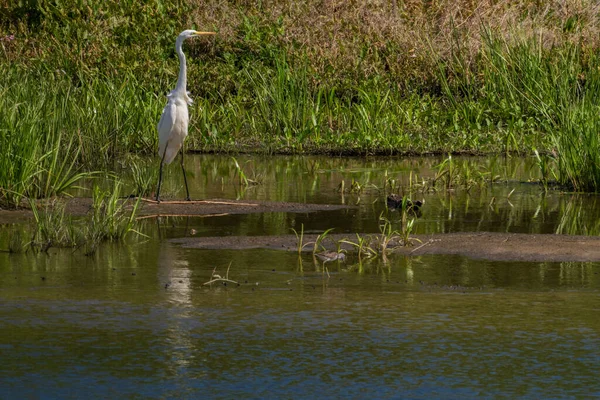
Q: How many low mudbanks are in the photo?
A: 2